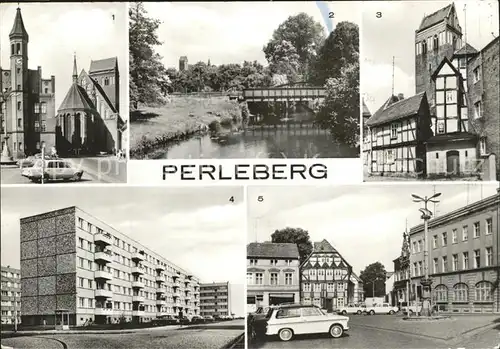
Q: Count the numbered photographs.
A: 5